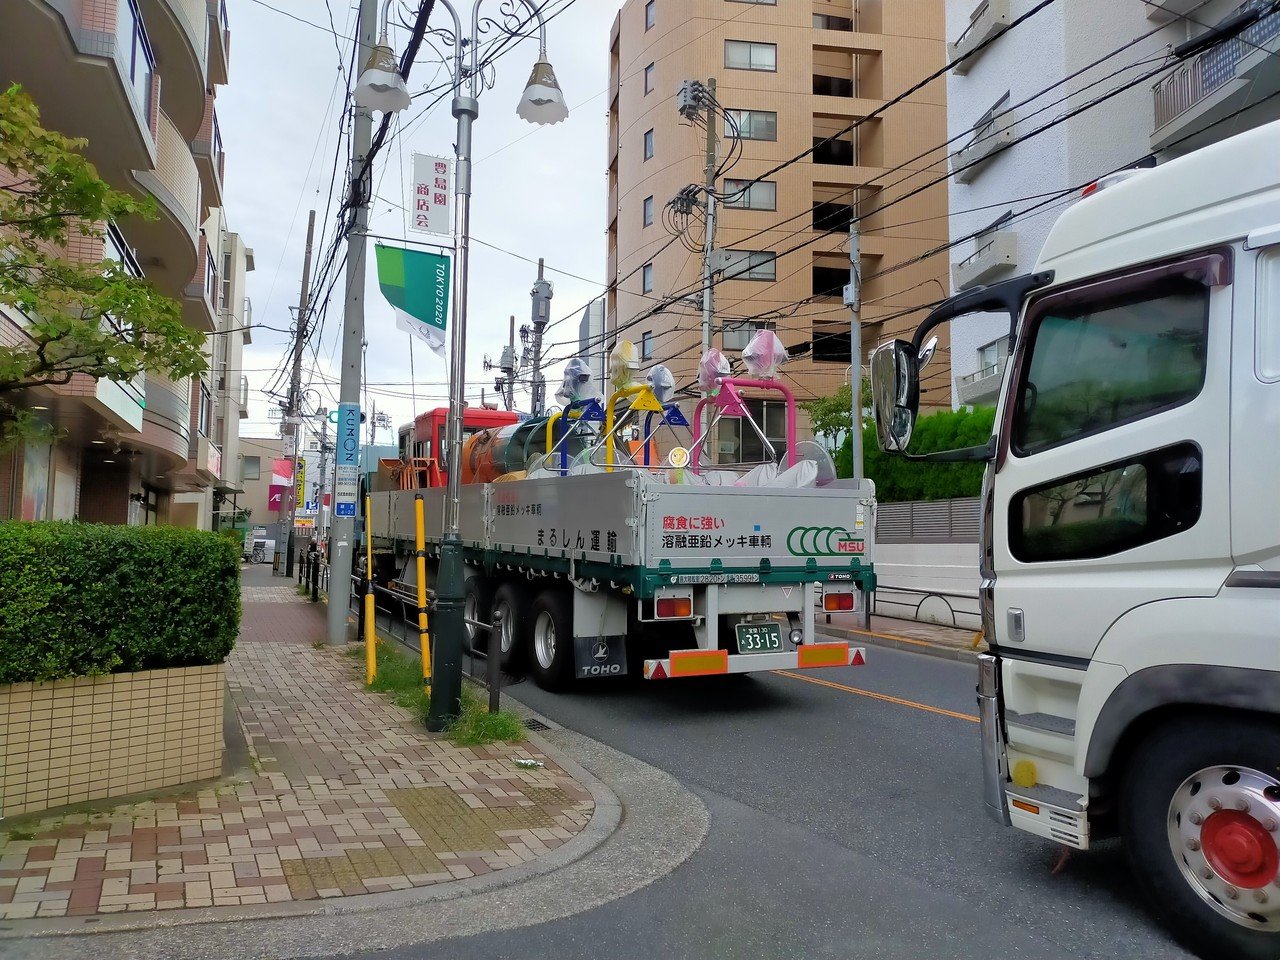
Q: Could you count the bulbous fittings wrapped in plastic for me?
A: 5